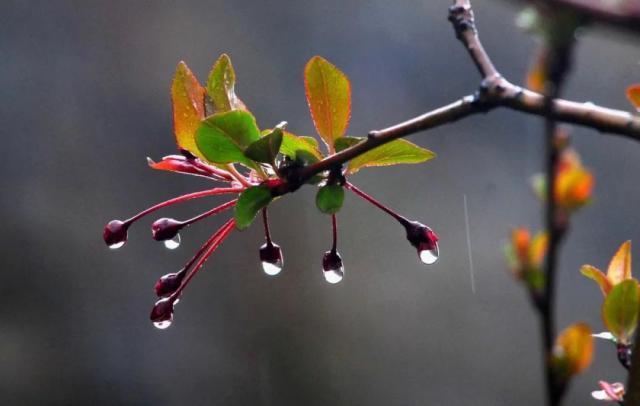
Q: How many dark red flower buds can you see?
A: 7